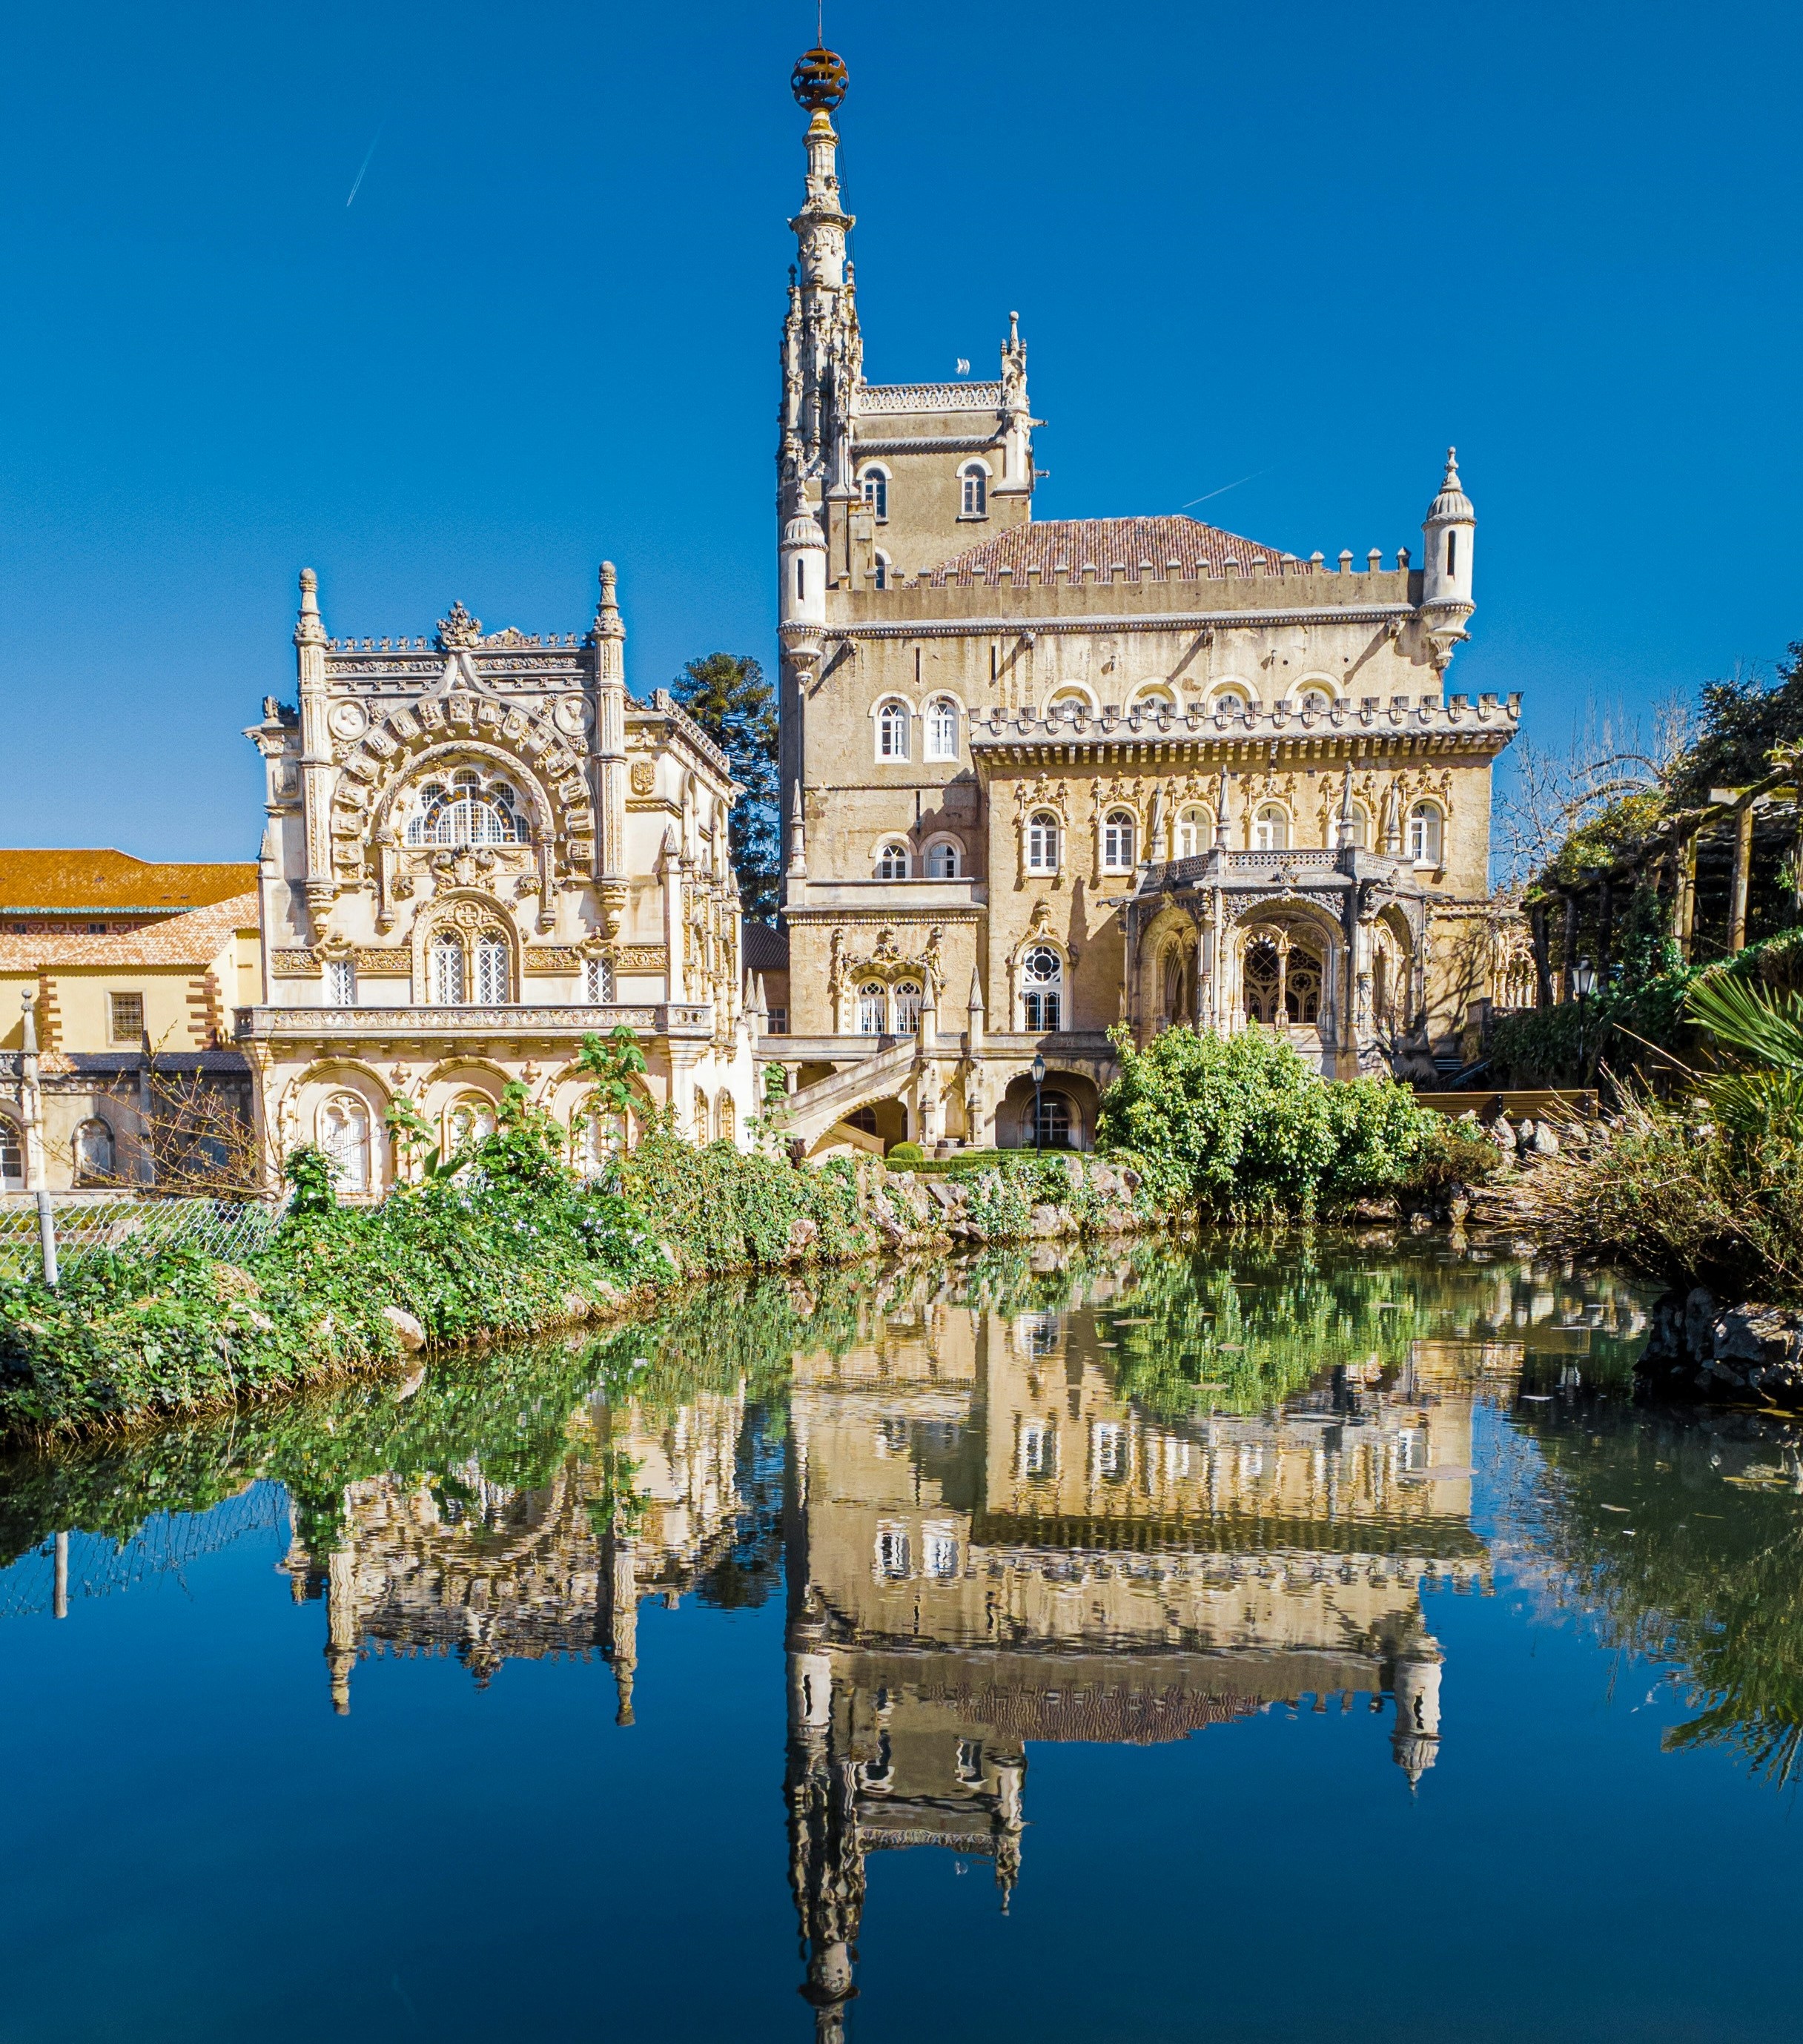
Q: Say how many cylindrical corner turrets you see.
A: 2